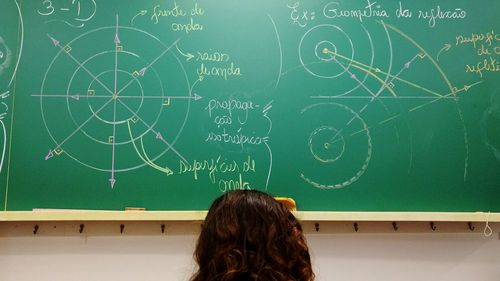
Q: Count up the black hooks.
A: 9